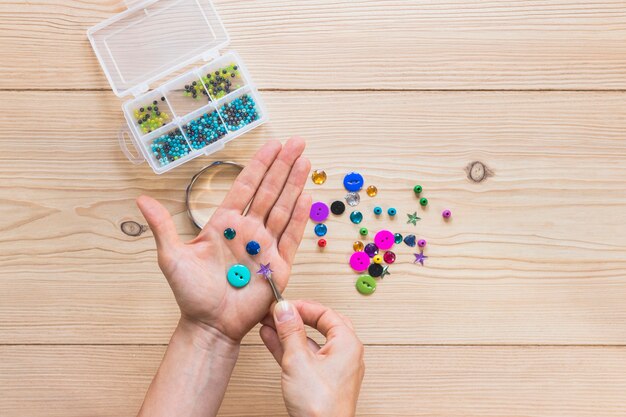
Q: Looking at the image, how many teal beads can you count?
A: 2